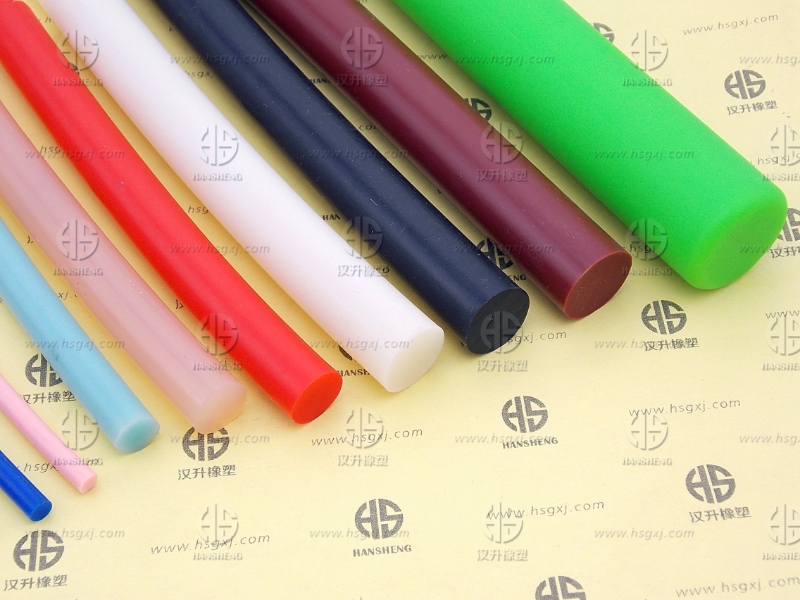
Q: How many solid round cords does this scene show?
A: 9